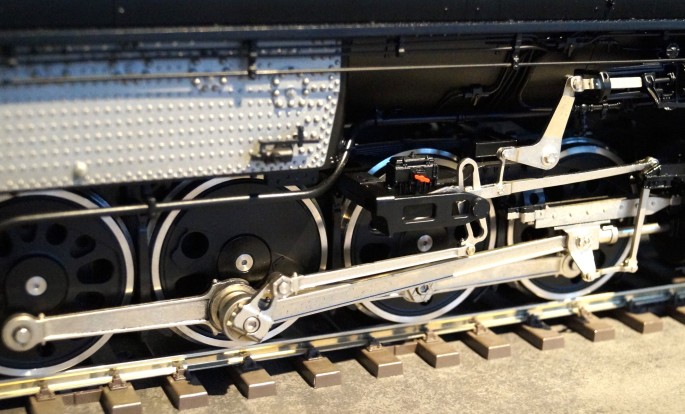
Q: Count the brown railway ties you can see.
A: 12